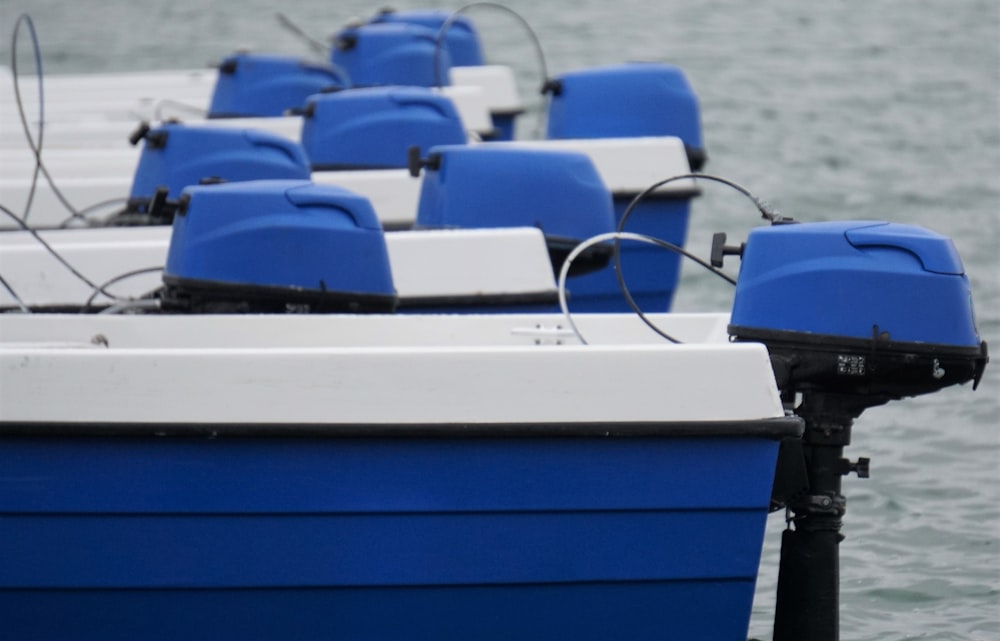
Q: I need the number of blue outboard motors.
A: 9